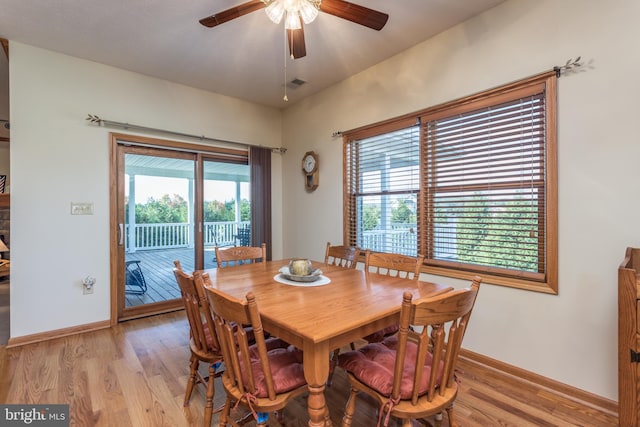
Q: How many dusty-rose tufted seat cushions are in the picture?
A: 4